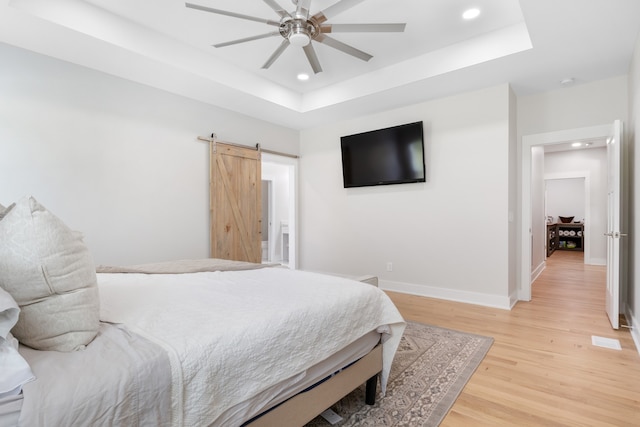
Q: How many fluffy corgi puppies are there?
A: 0